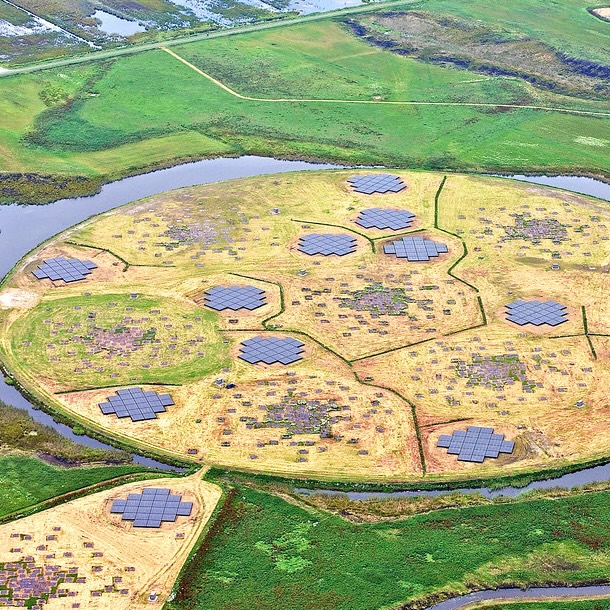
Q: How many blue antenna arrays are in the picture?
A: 11